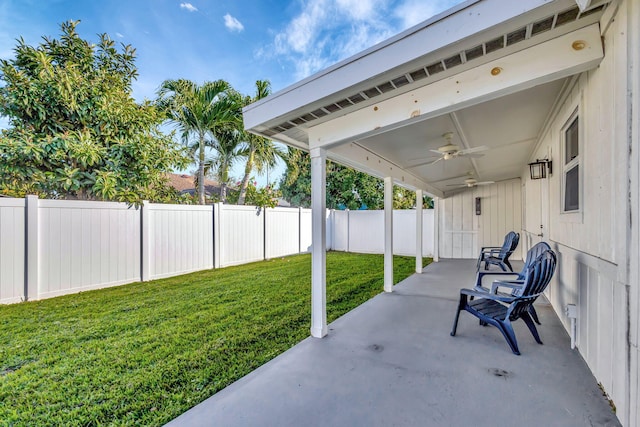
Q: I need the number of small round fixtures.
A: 2